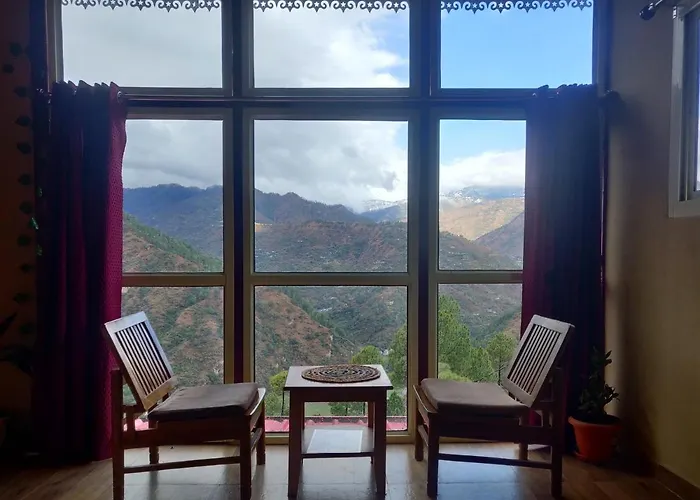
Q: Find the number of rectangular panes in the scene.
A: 9